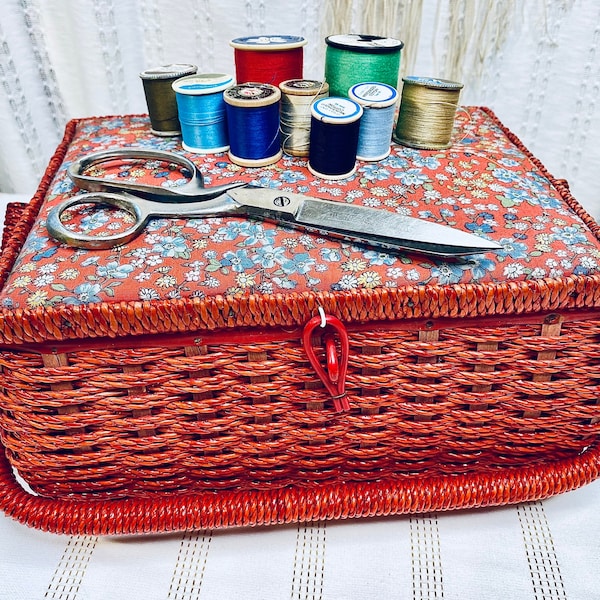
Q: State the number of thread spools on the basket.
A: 9